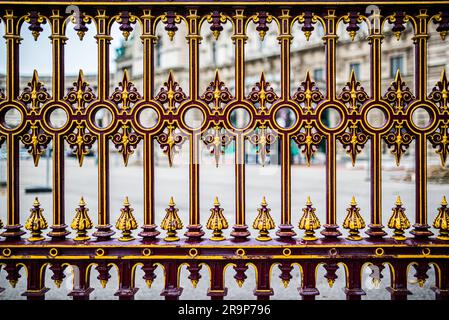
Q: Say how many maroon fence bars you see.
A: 10